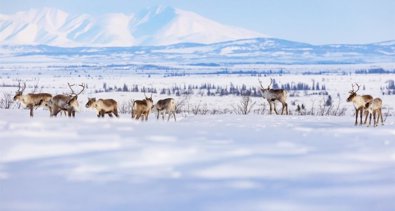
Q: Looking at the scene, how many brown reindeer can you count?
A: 8